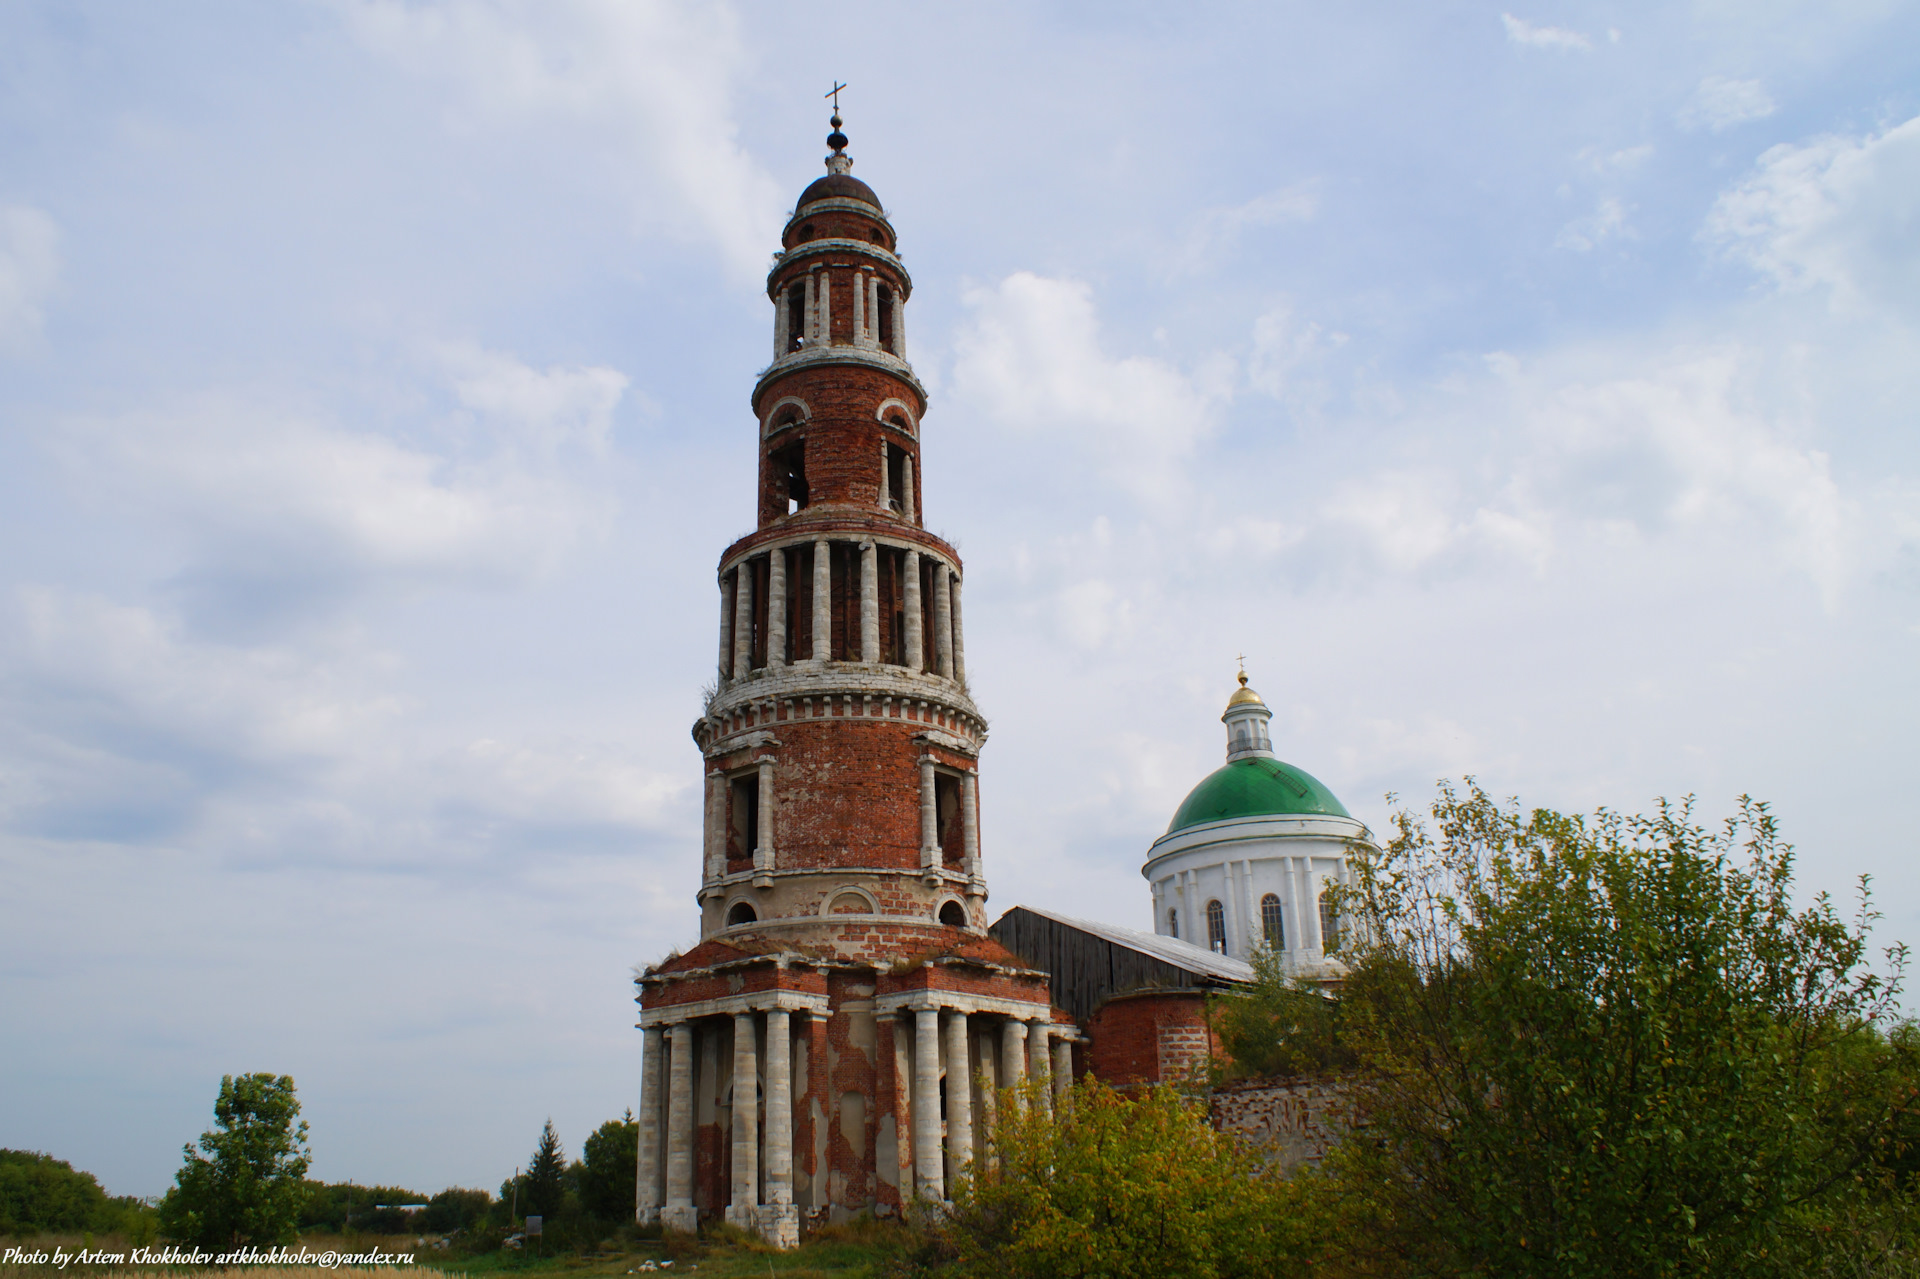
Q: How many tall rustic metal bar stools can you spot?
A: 0